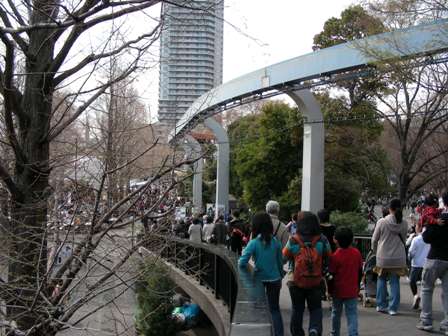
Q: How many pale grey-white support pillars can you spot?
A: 3